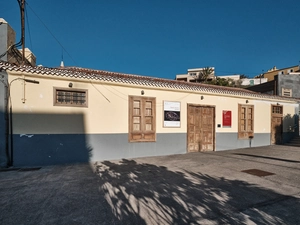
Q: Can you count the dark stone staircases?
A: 1